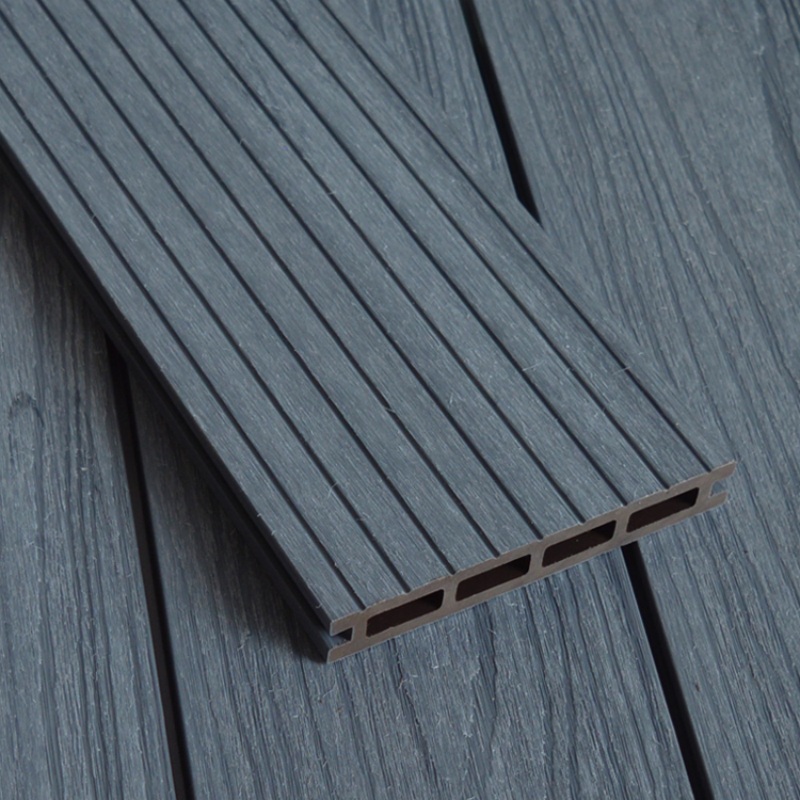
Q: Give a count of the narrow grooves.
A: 9